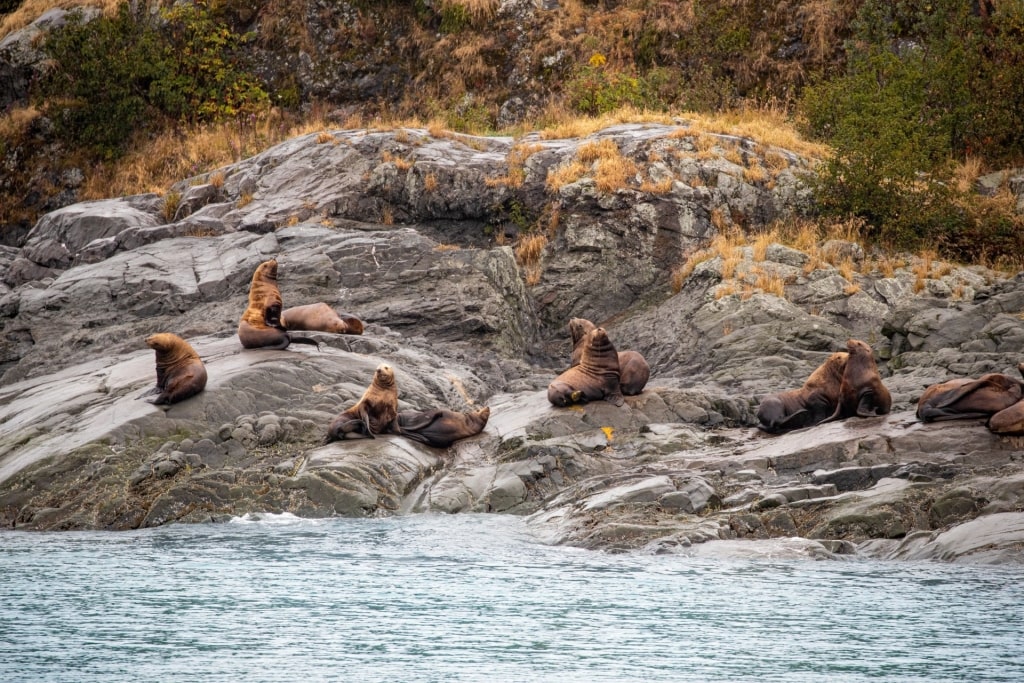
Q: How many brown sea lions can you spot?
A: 11